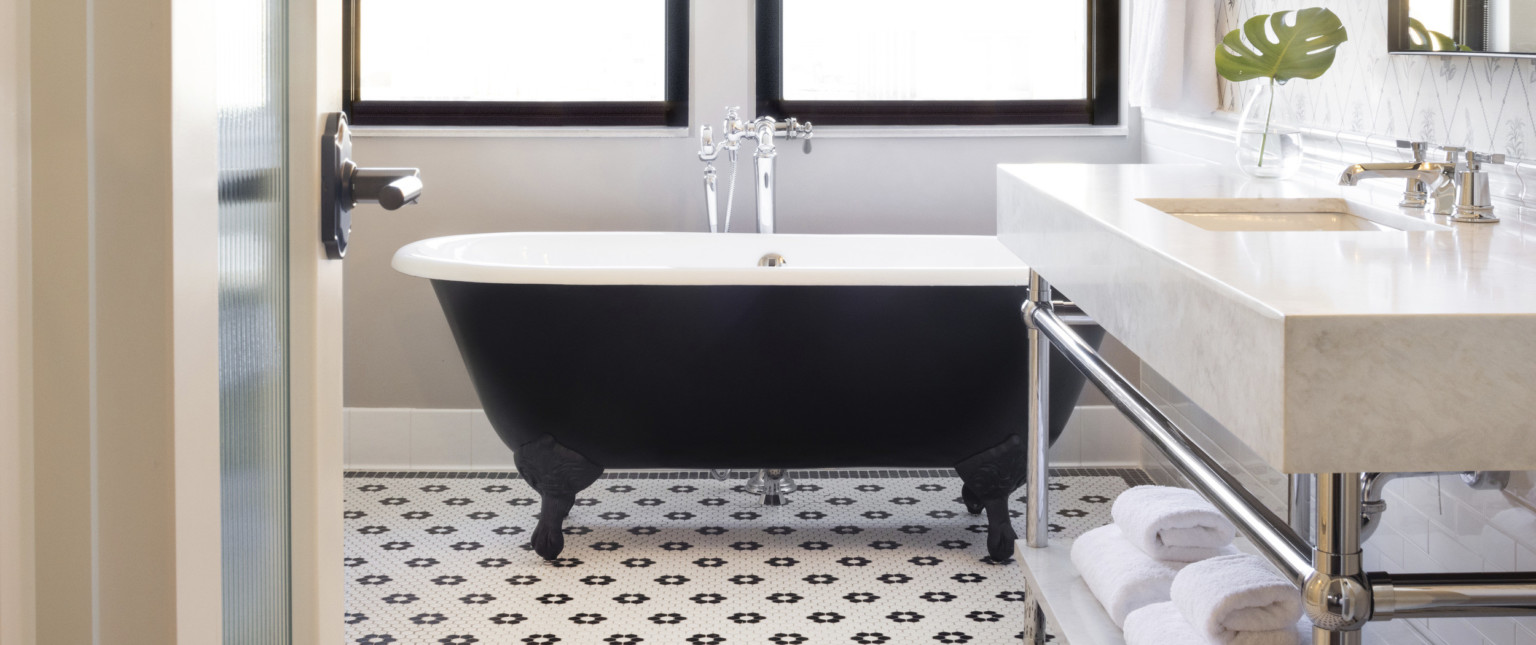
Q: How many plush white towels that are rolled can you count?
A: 4